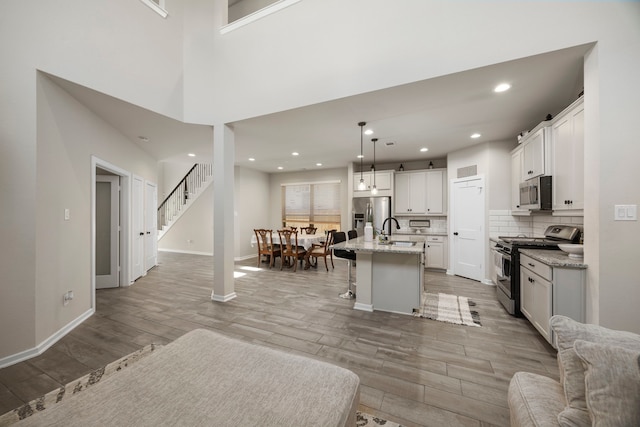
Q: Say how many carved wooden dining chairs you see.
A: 5